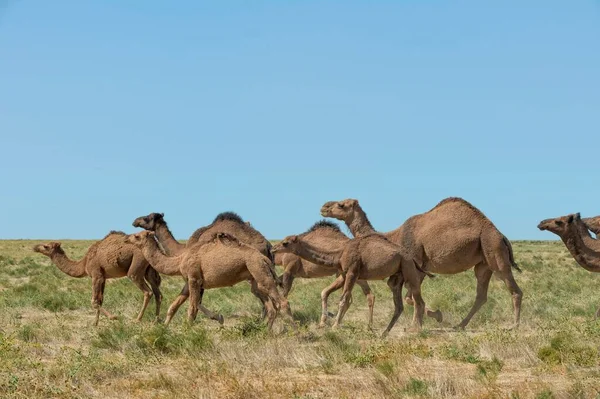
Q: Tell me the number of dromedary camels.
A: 8